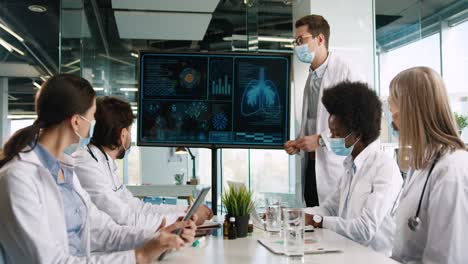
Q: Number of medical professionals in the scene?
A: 5